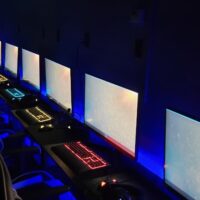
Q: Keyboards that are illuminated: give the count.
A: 4